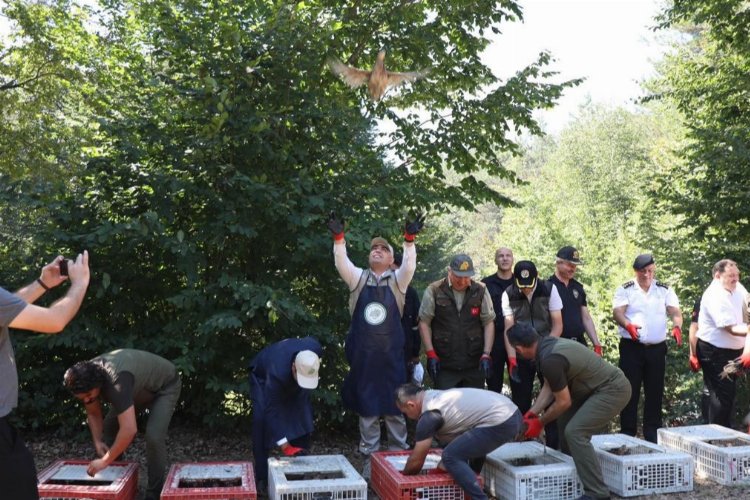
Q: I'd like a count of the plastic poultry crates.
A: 7